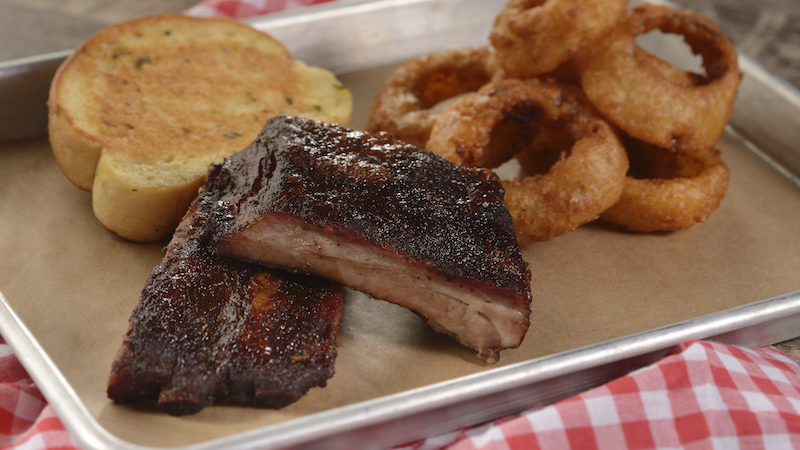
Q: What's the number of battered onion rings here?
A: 5